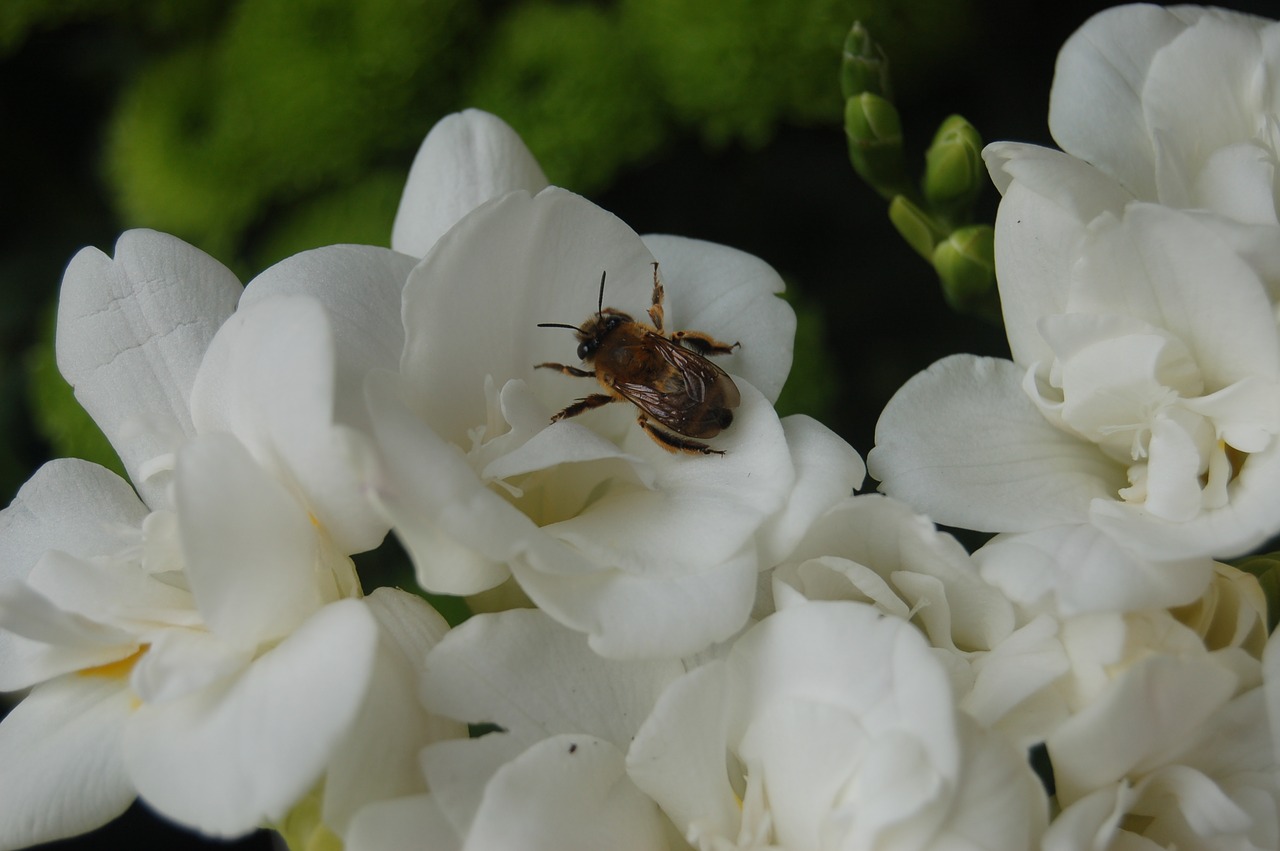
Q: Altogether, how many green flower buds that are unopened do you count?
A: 5